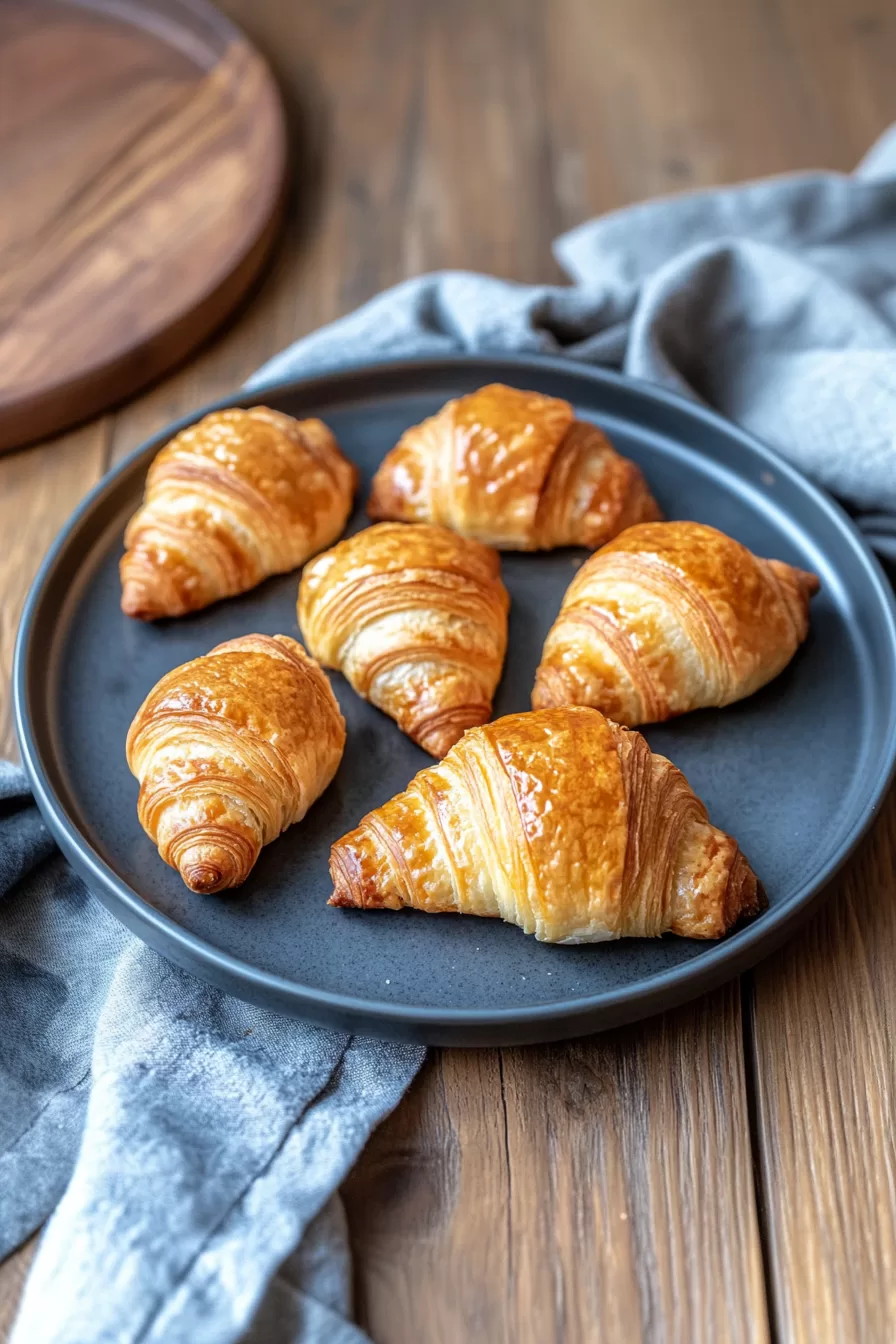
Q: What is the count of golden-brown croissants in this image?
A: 6